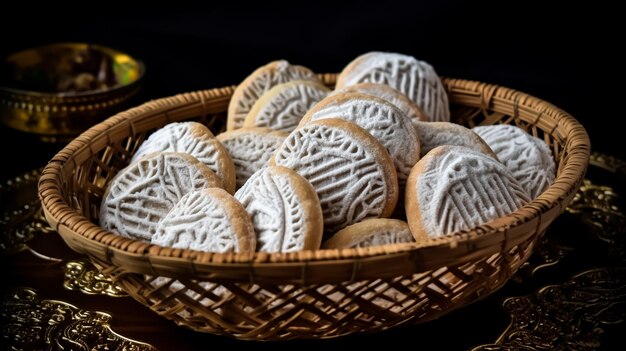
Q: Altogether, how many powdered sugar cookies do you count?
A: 15